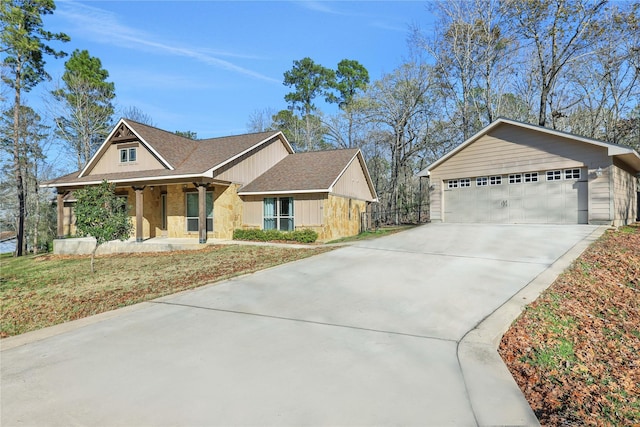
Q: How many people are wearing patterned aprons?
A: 0